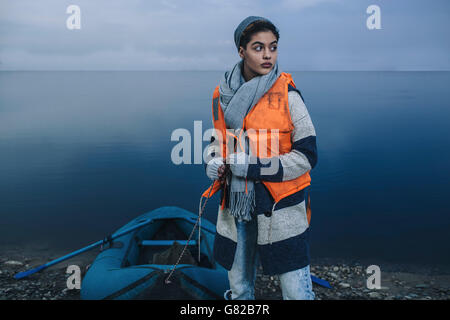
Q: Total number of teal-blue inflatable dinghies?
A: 1